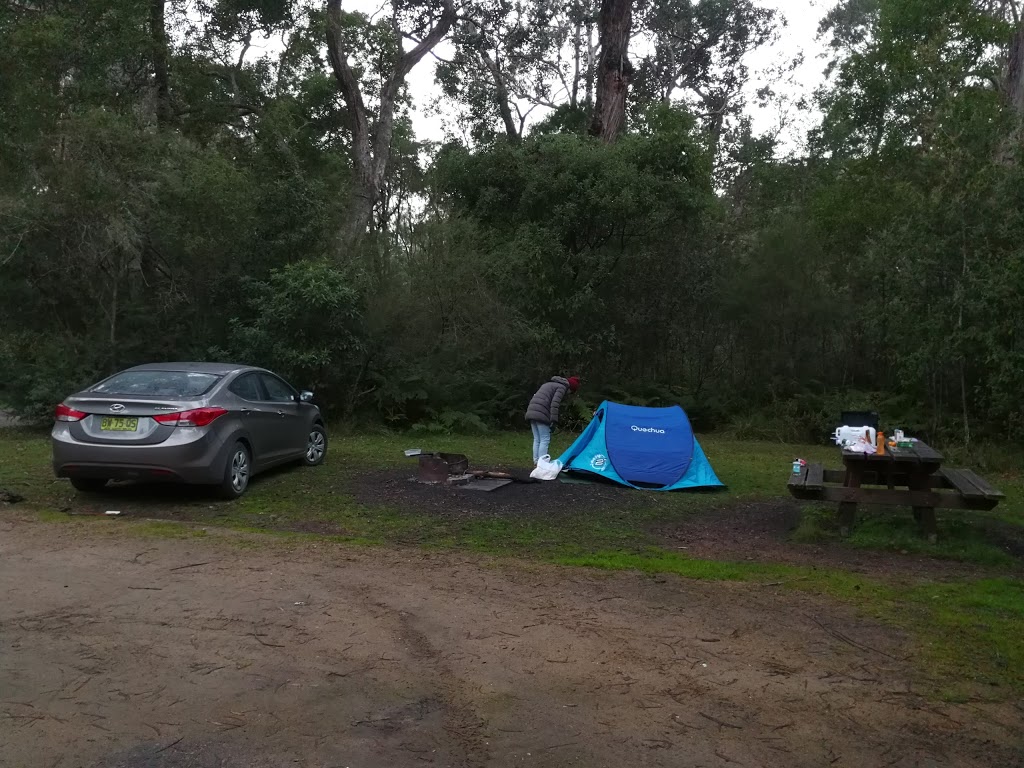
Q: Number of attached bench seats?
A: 2